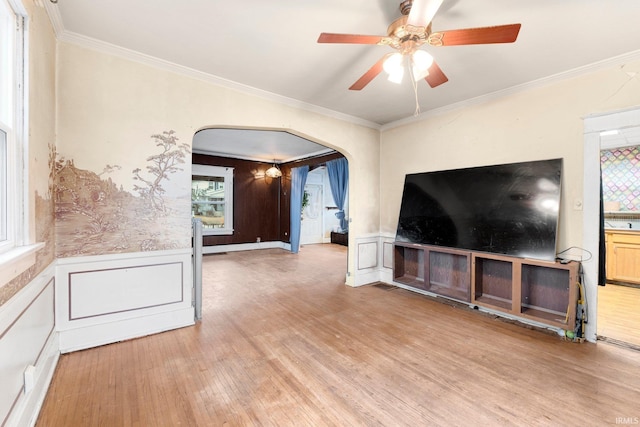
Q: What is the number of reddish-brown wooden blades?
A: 4